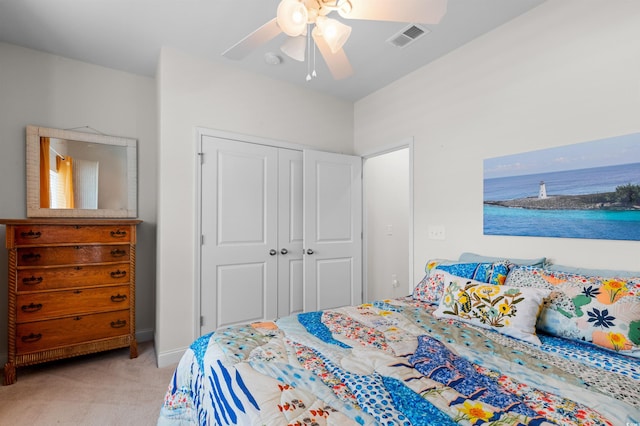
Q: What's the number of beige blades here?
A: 3